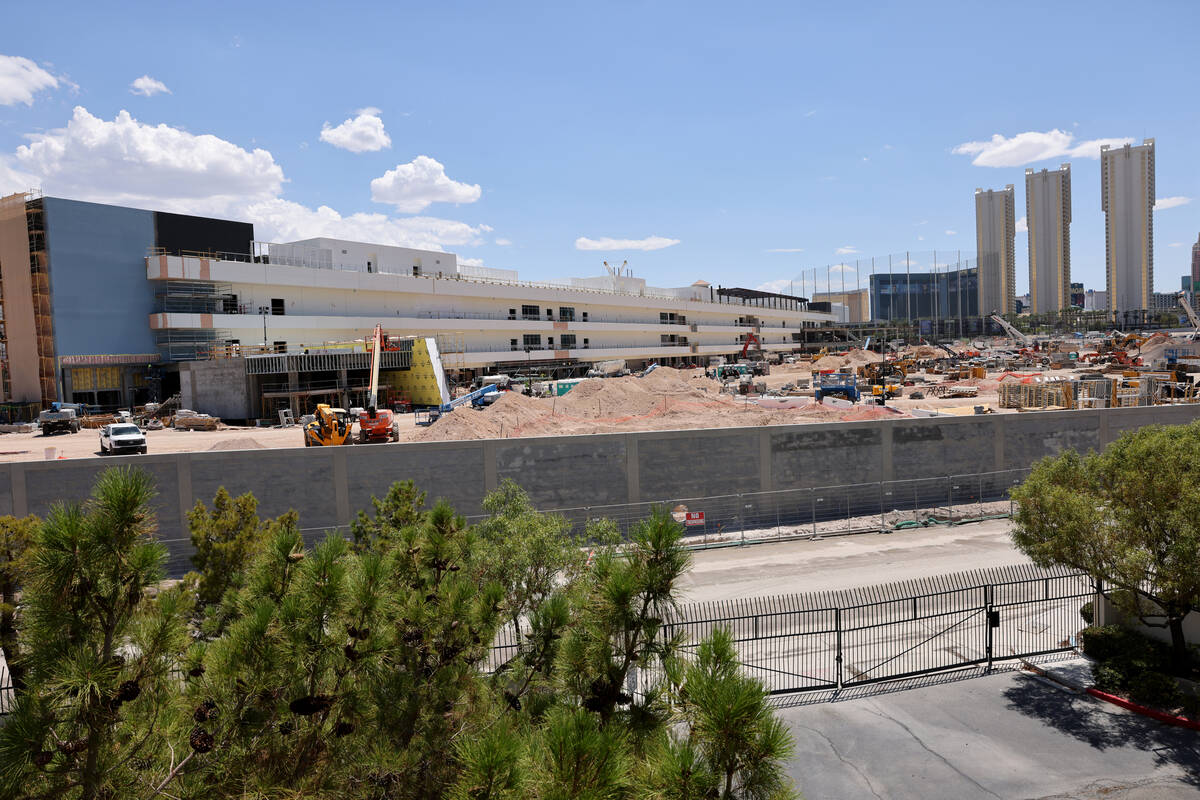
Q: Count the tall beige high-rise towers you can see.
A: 3